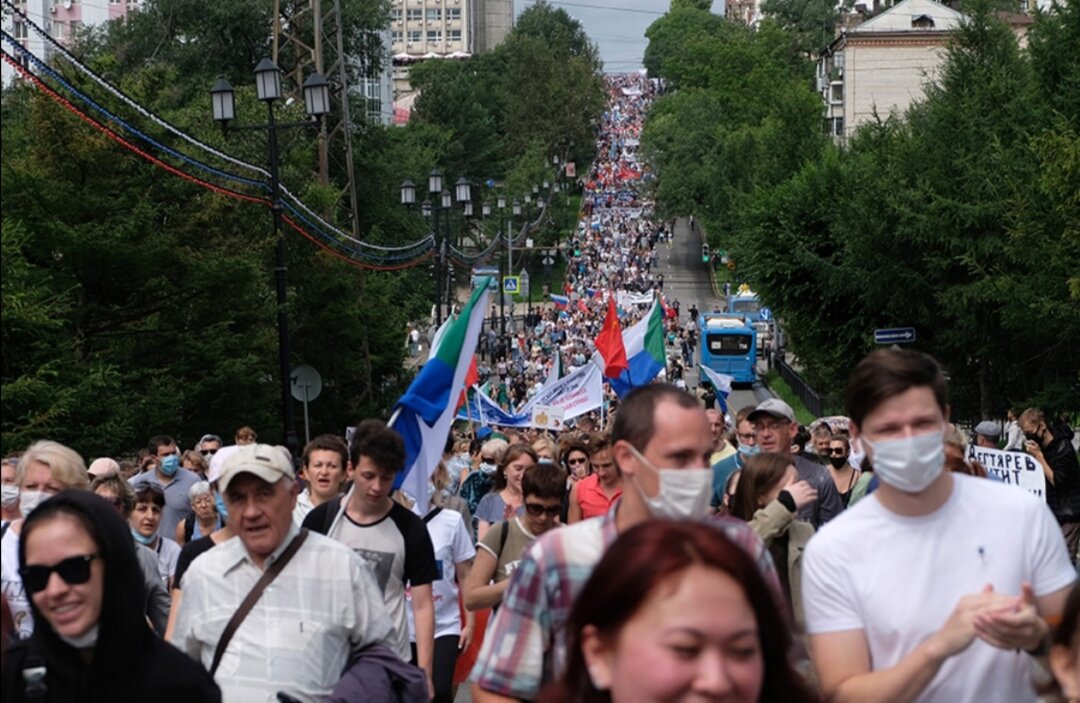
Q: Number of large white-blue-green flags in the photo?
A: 2